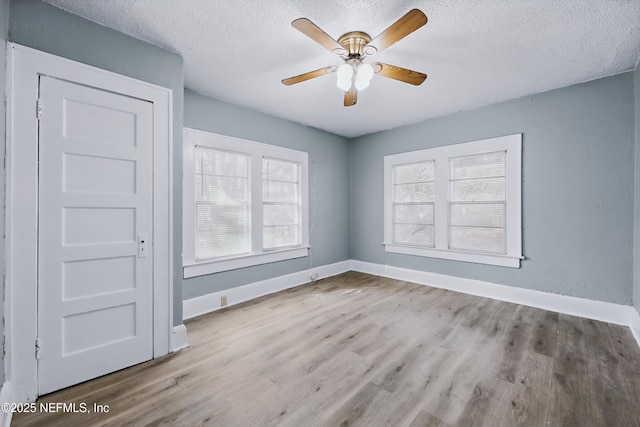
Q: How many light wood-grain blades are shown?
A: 5